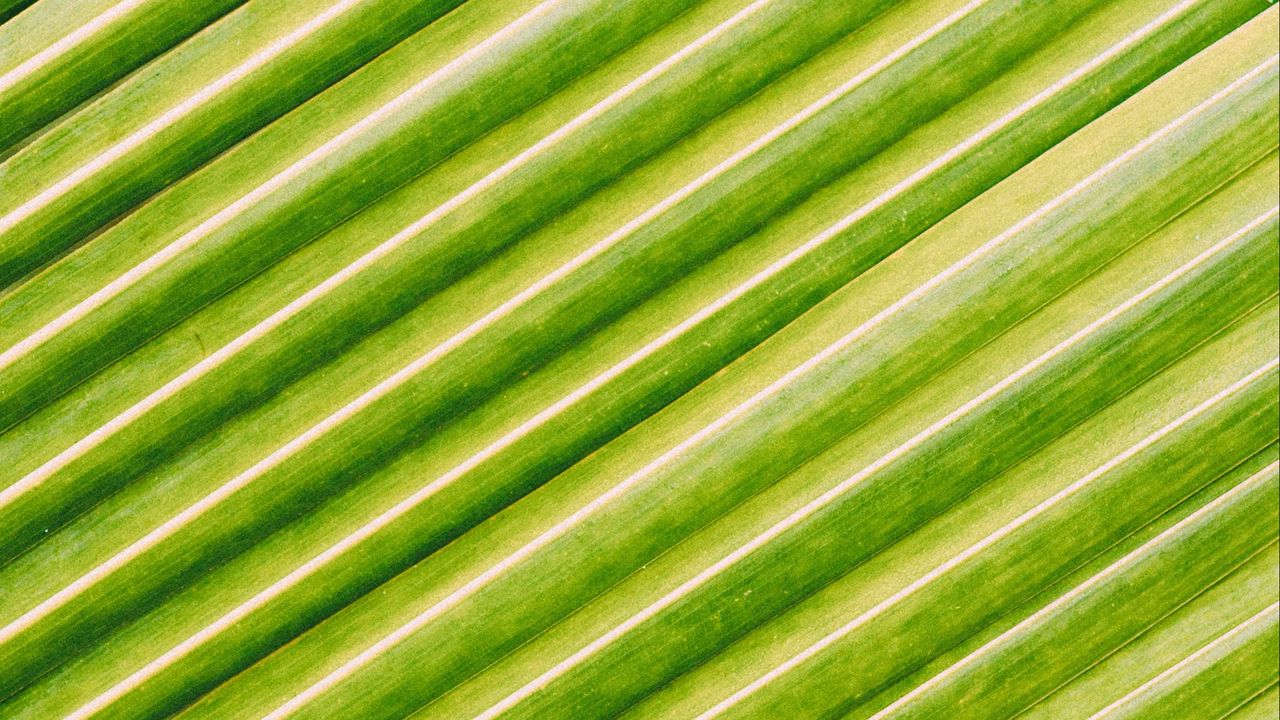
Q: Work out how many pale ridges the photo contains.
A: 11